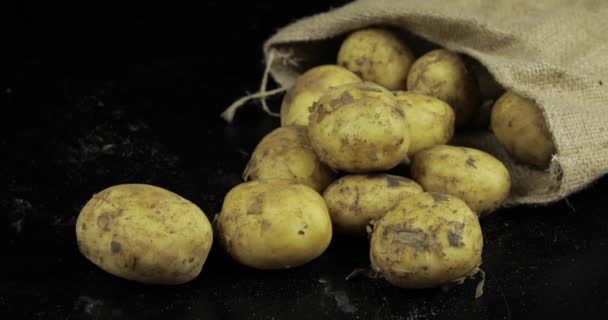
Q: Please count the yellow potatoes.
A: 12